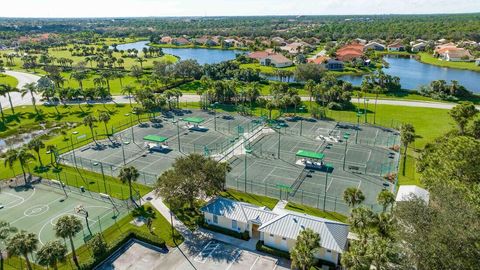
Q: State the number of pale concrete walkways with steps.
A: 1